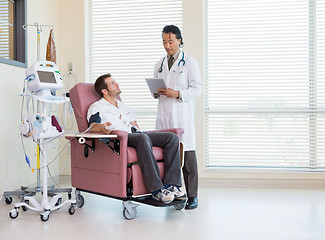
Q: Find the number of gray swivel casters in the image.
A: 3